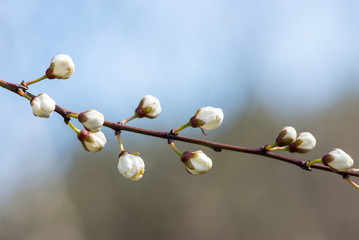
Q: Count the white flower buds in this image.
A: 11